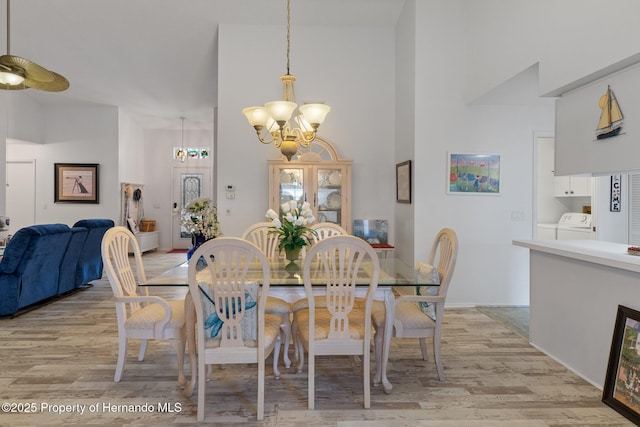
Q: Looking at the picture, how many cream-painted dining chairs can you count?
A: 6